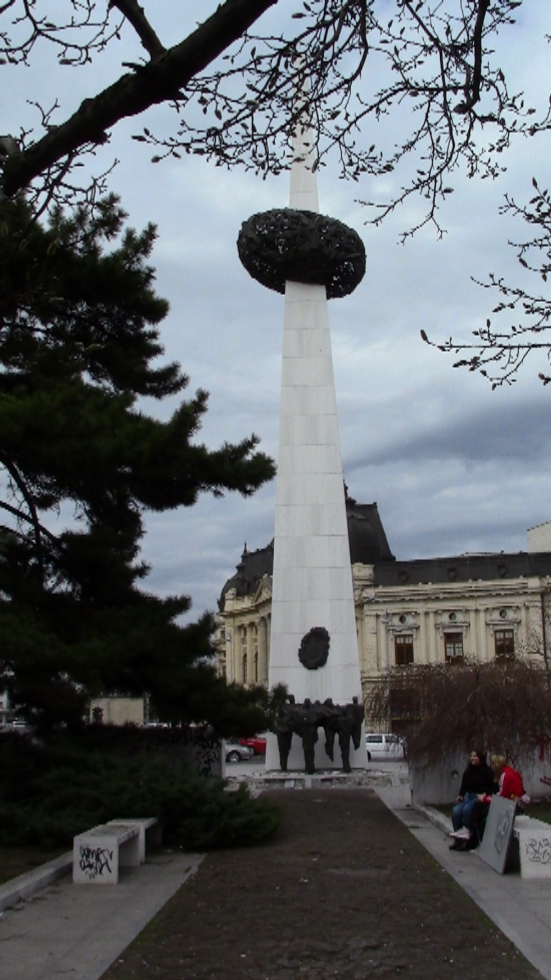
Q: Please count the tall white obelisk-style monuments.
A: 1